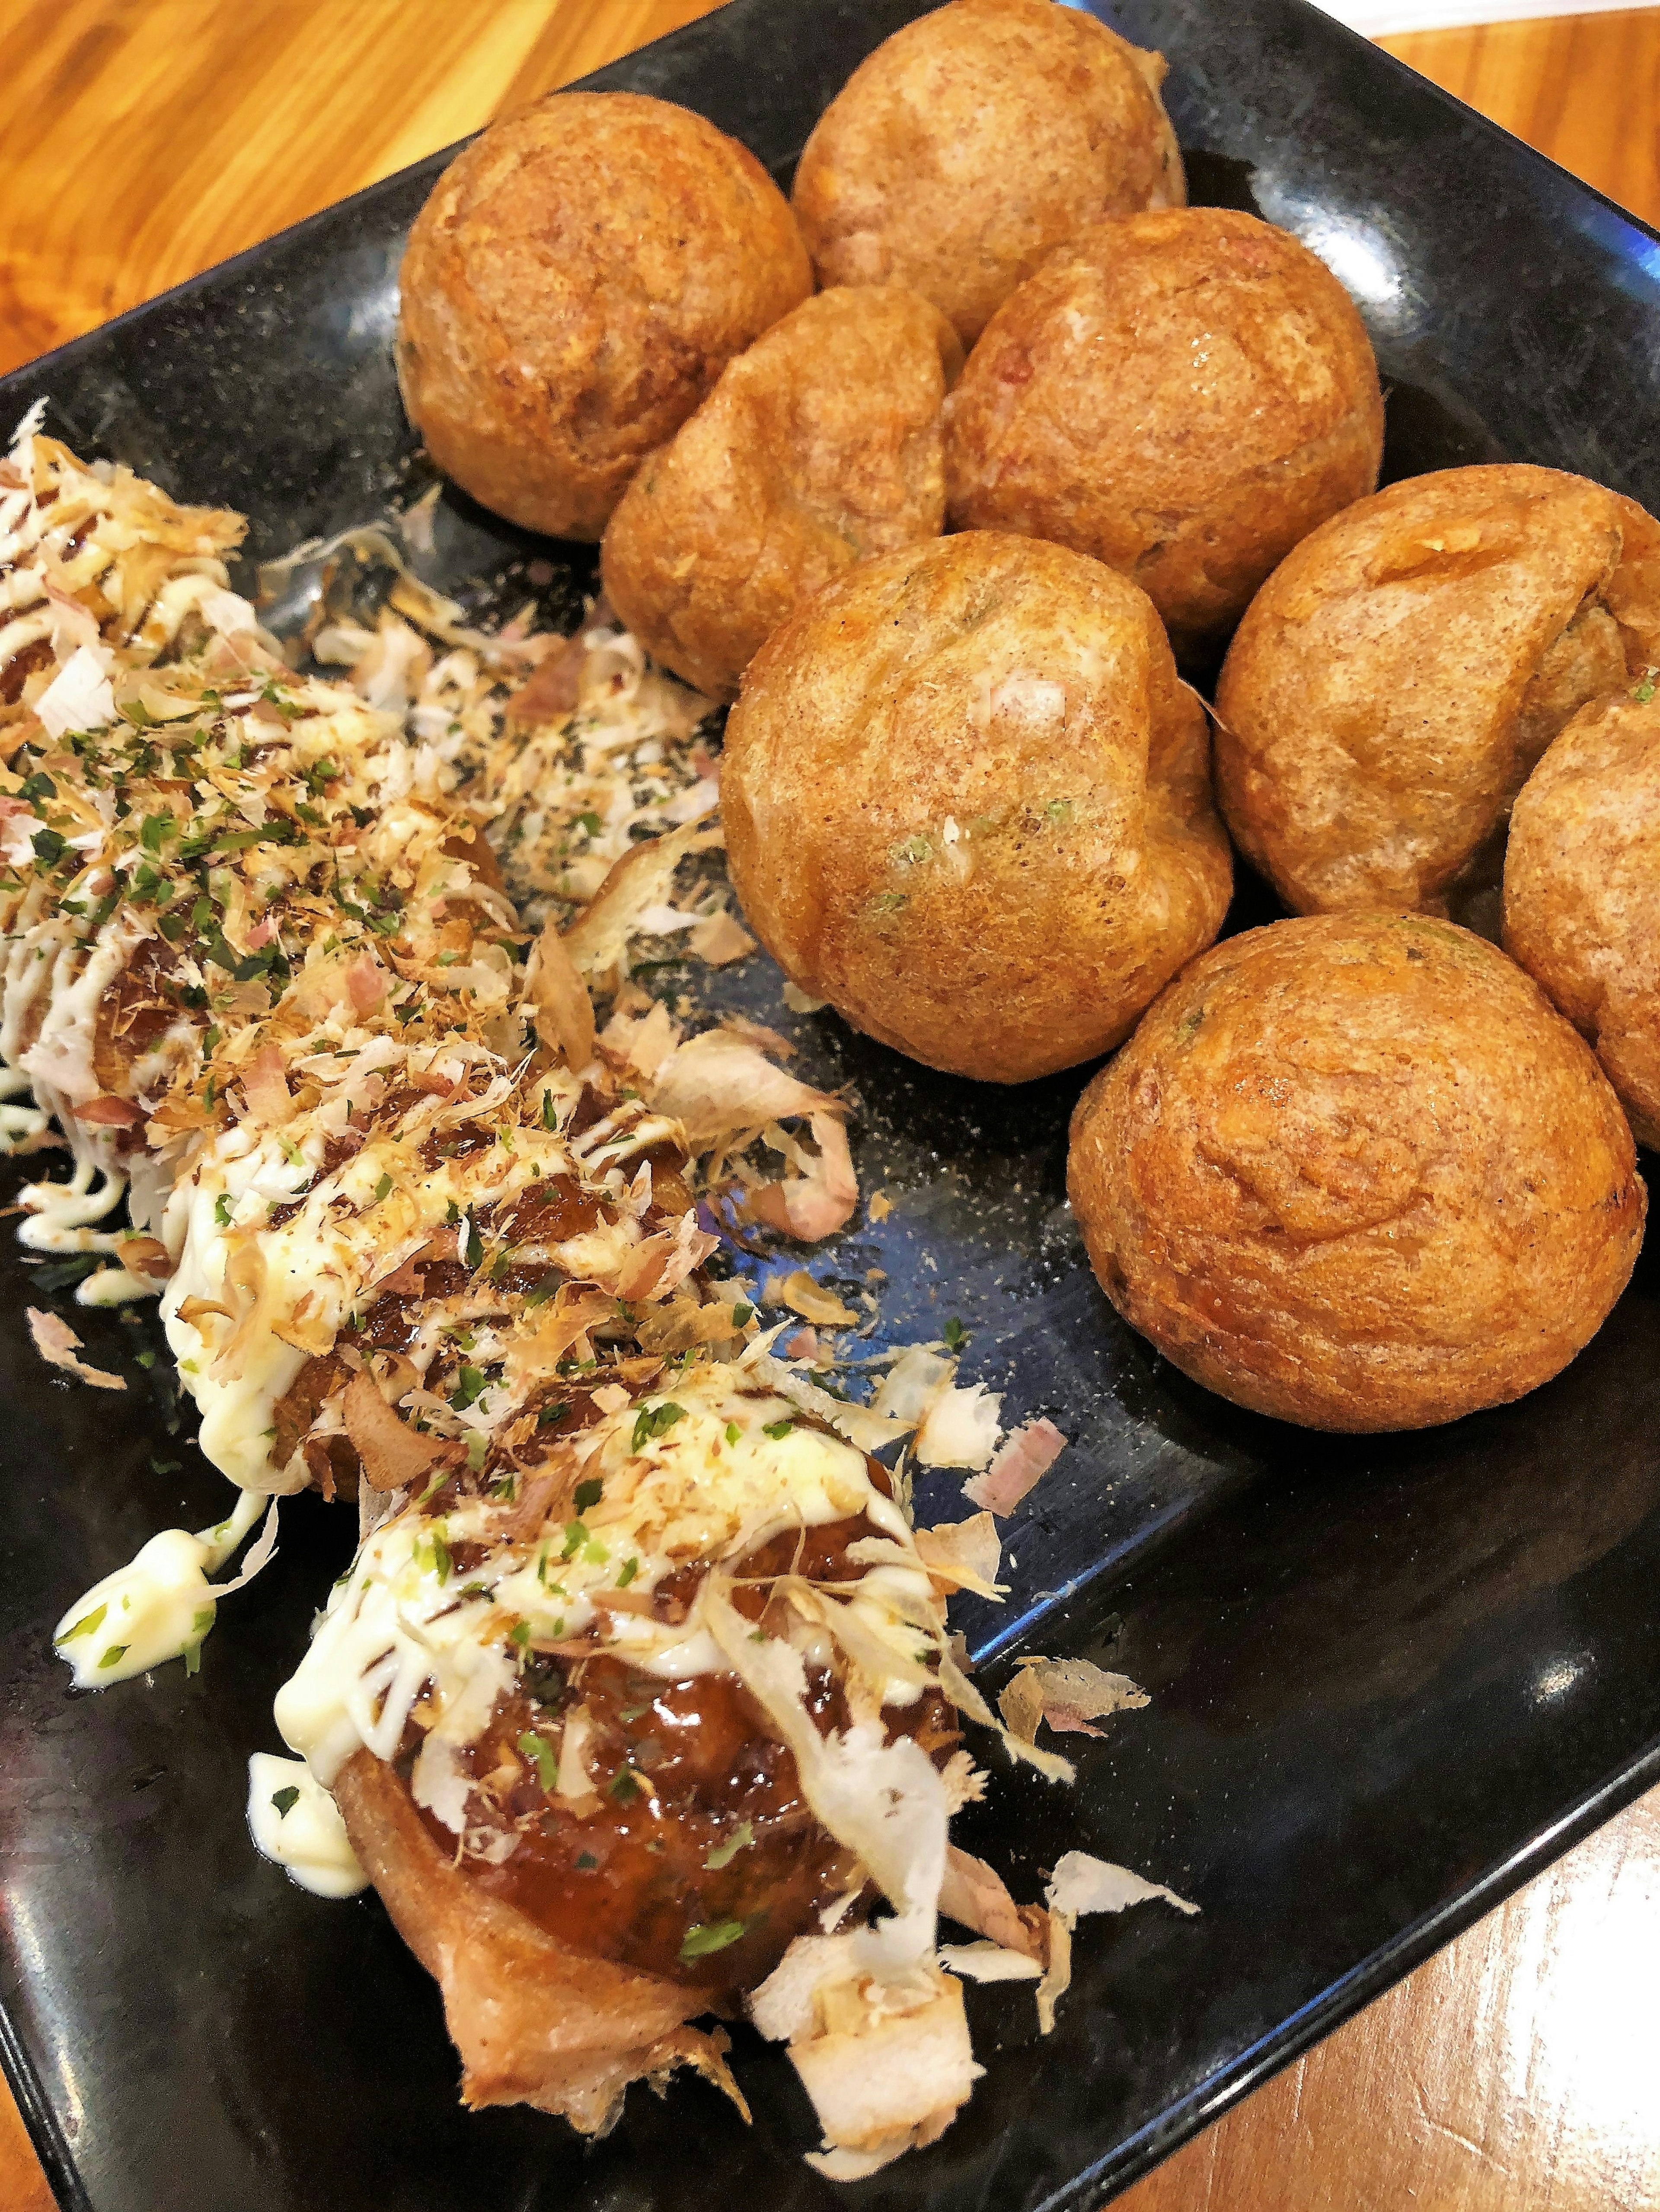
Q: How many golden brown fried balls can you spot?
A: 8